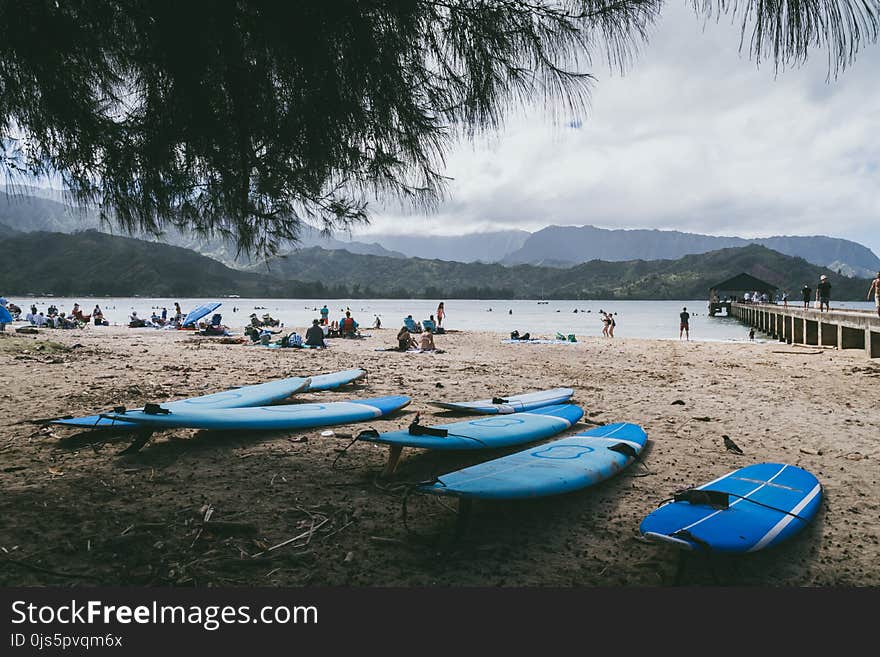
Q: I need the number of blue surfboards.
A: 7